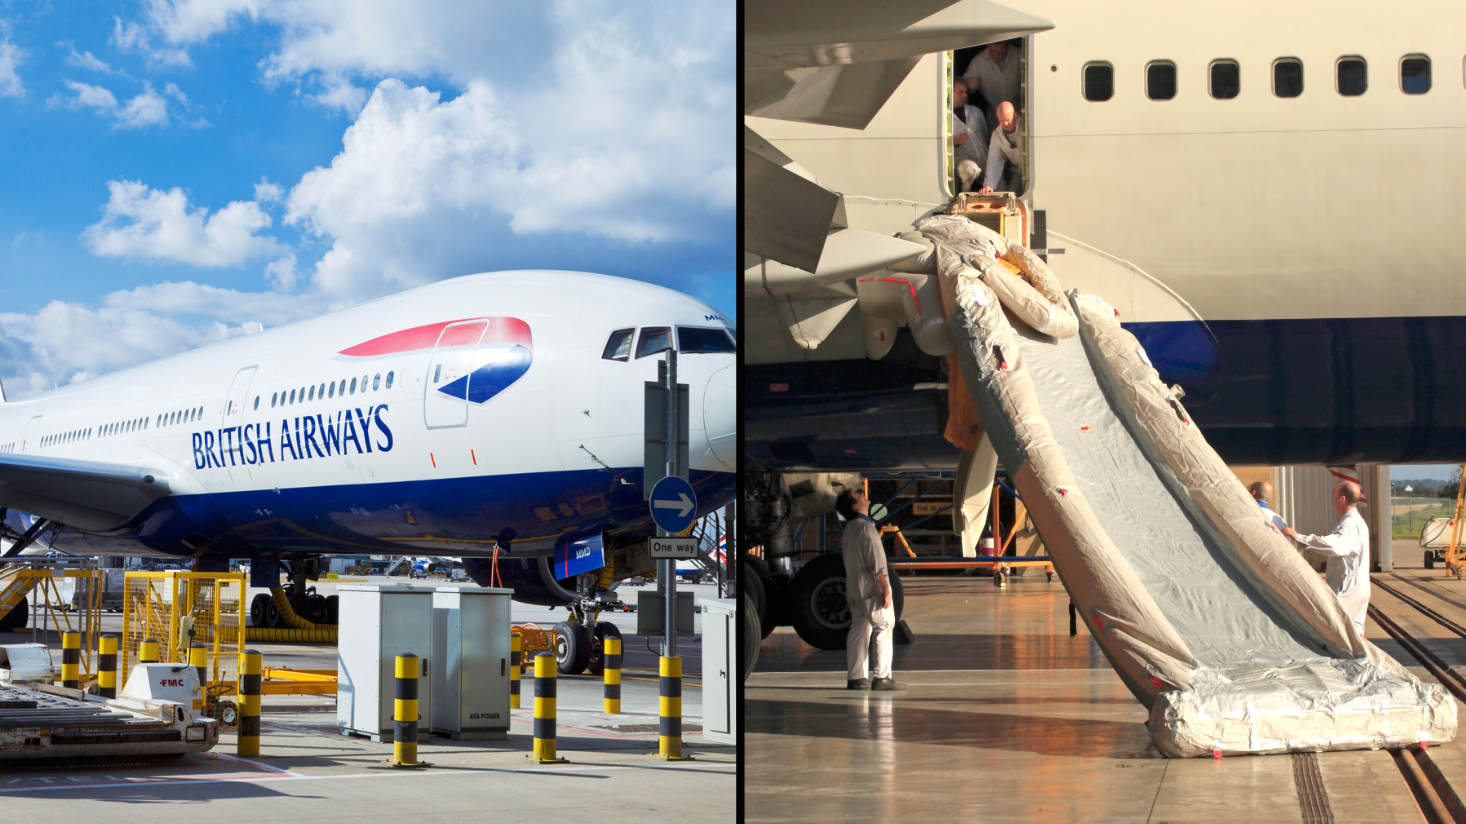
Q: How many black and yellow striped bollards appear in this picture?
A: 10